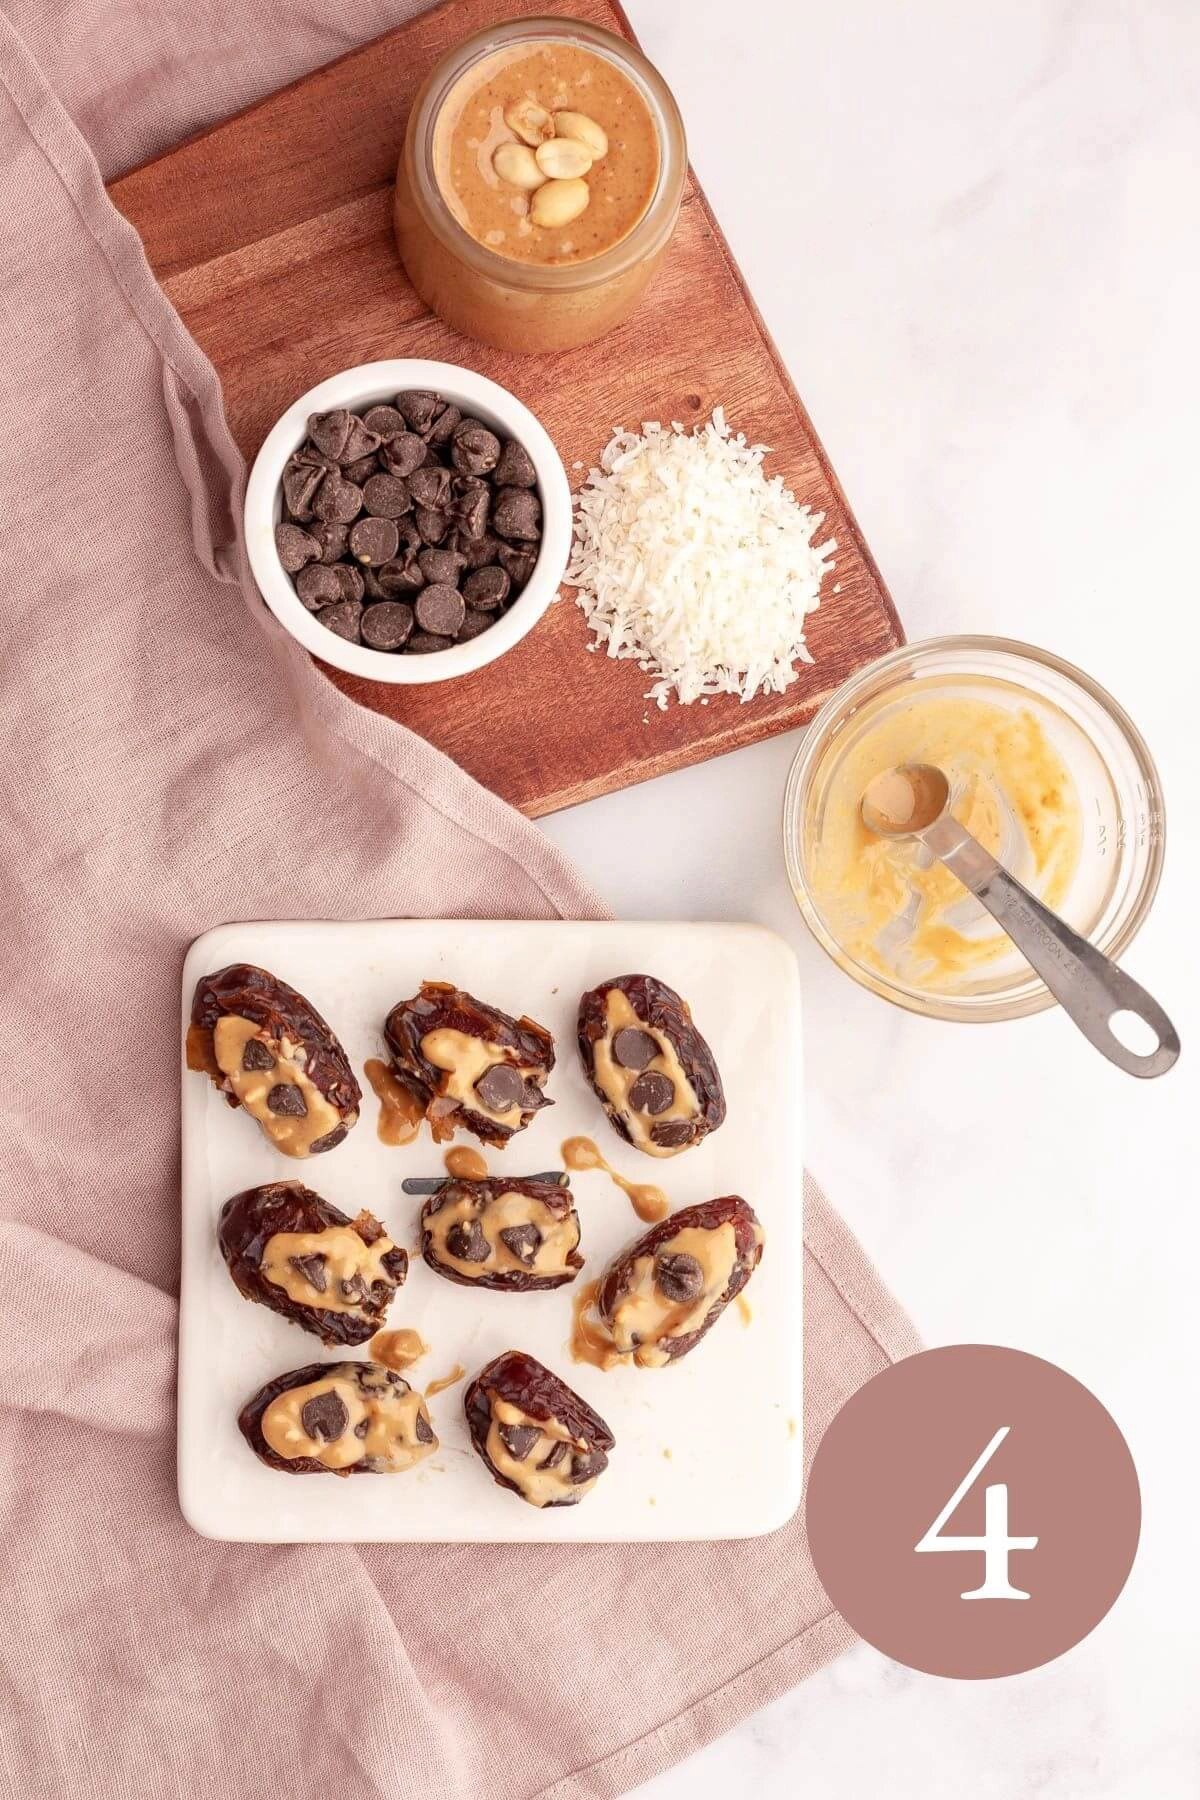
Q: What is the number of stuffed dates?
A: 8